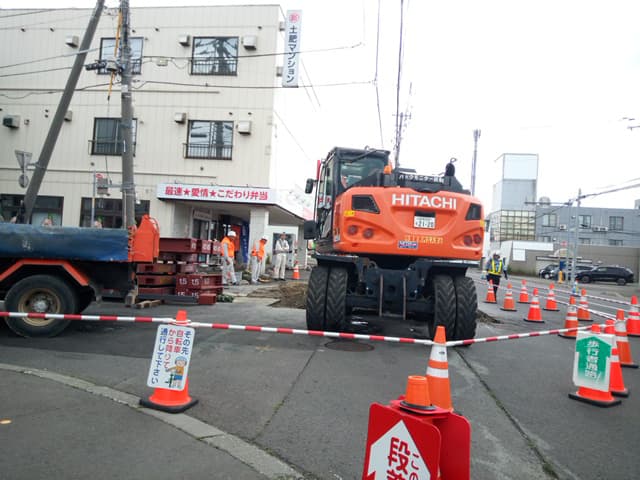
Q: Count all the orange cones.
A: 15